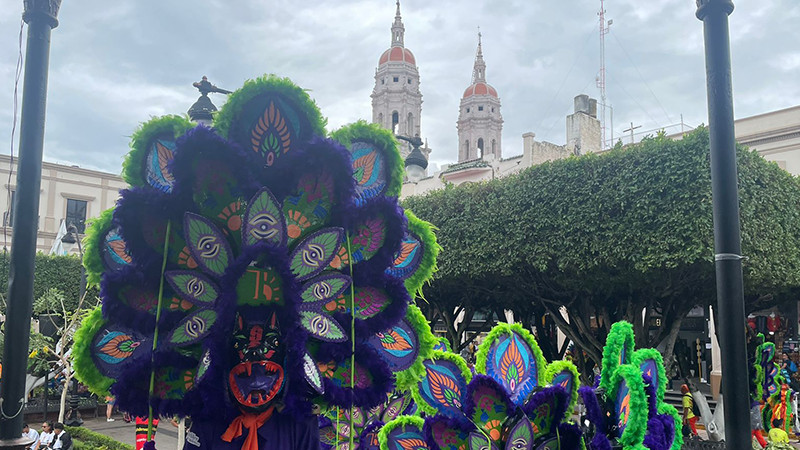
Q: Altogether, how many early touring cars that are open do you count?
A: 0